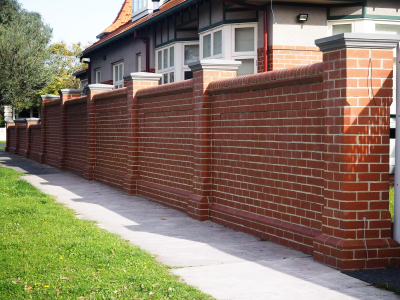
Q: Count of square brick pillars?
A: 9